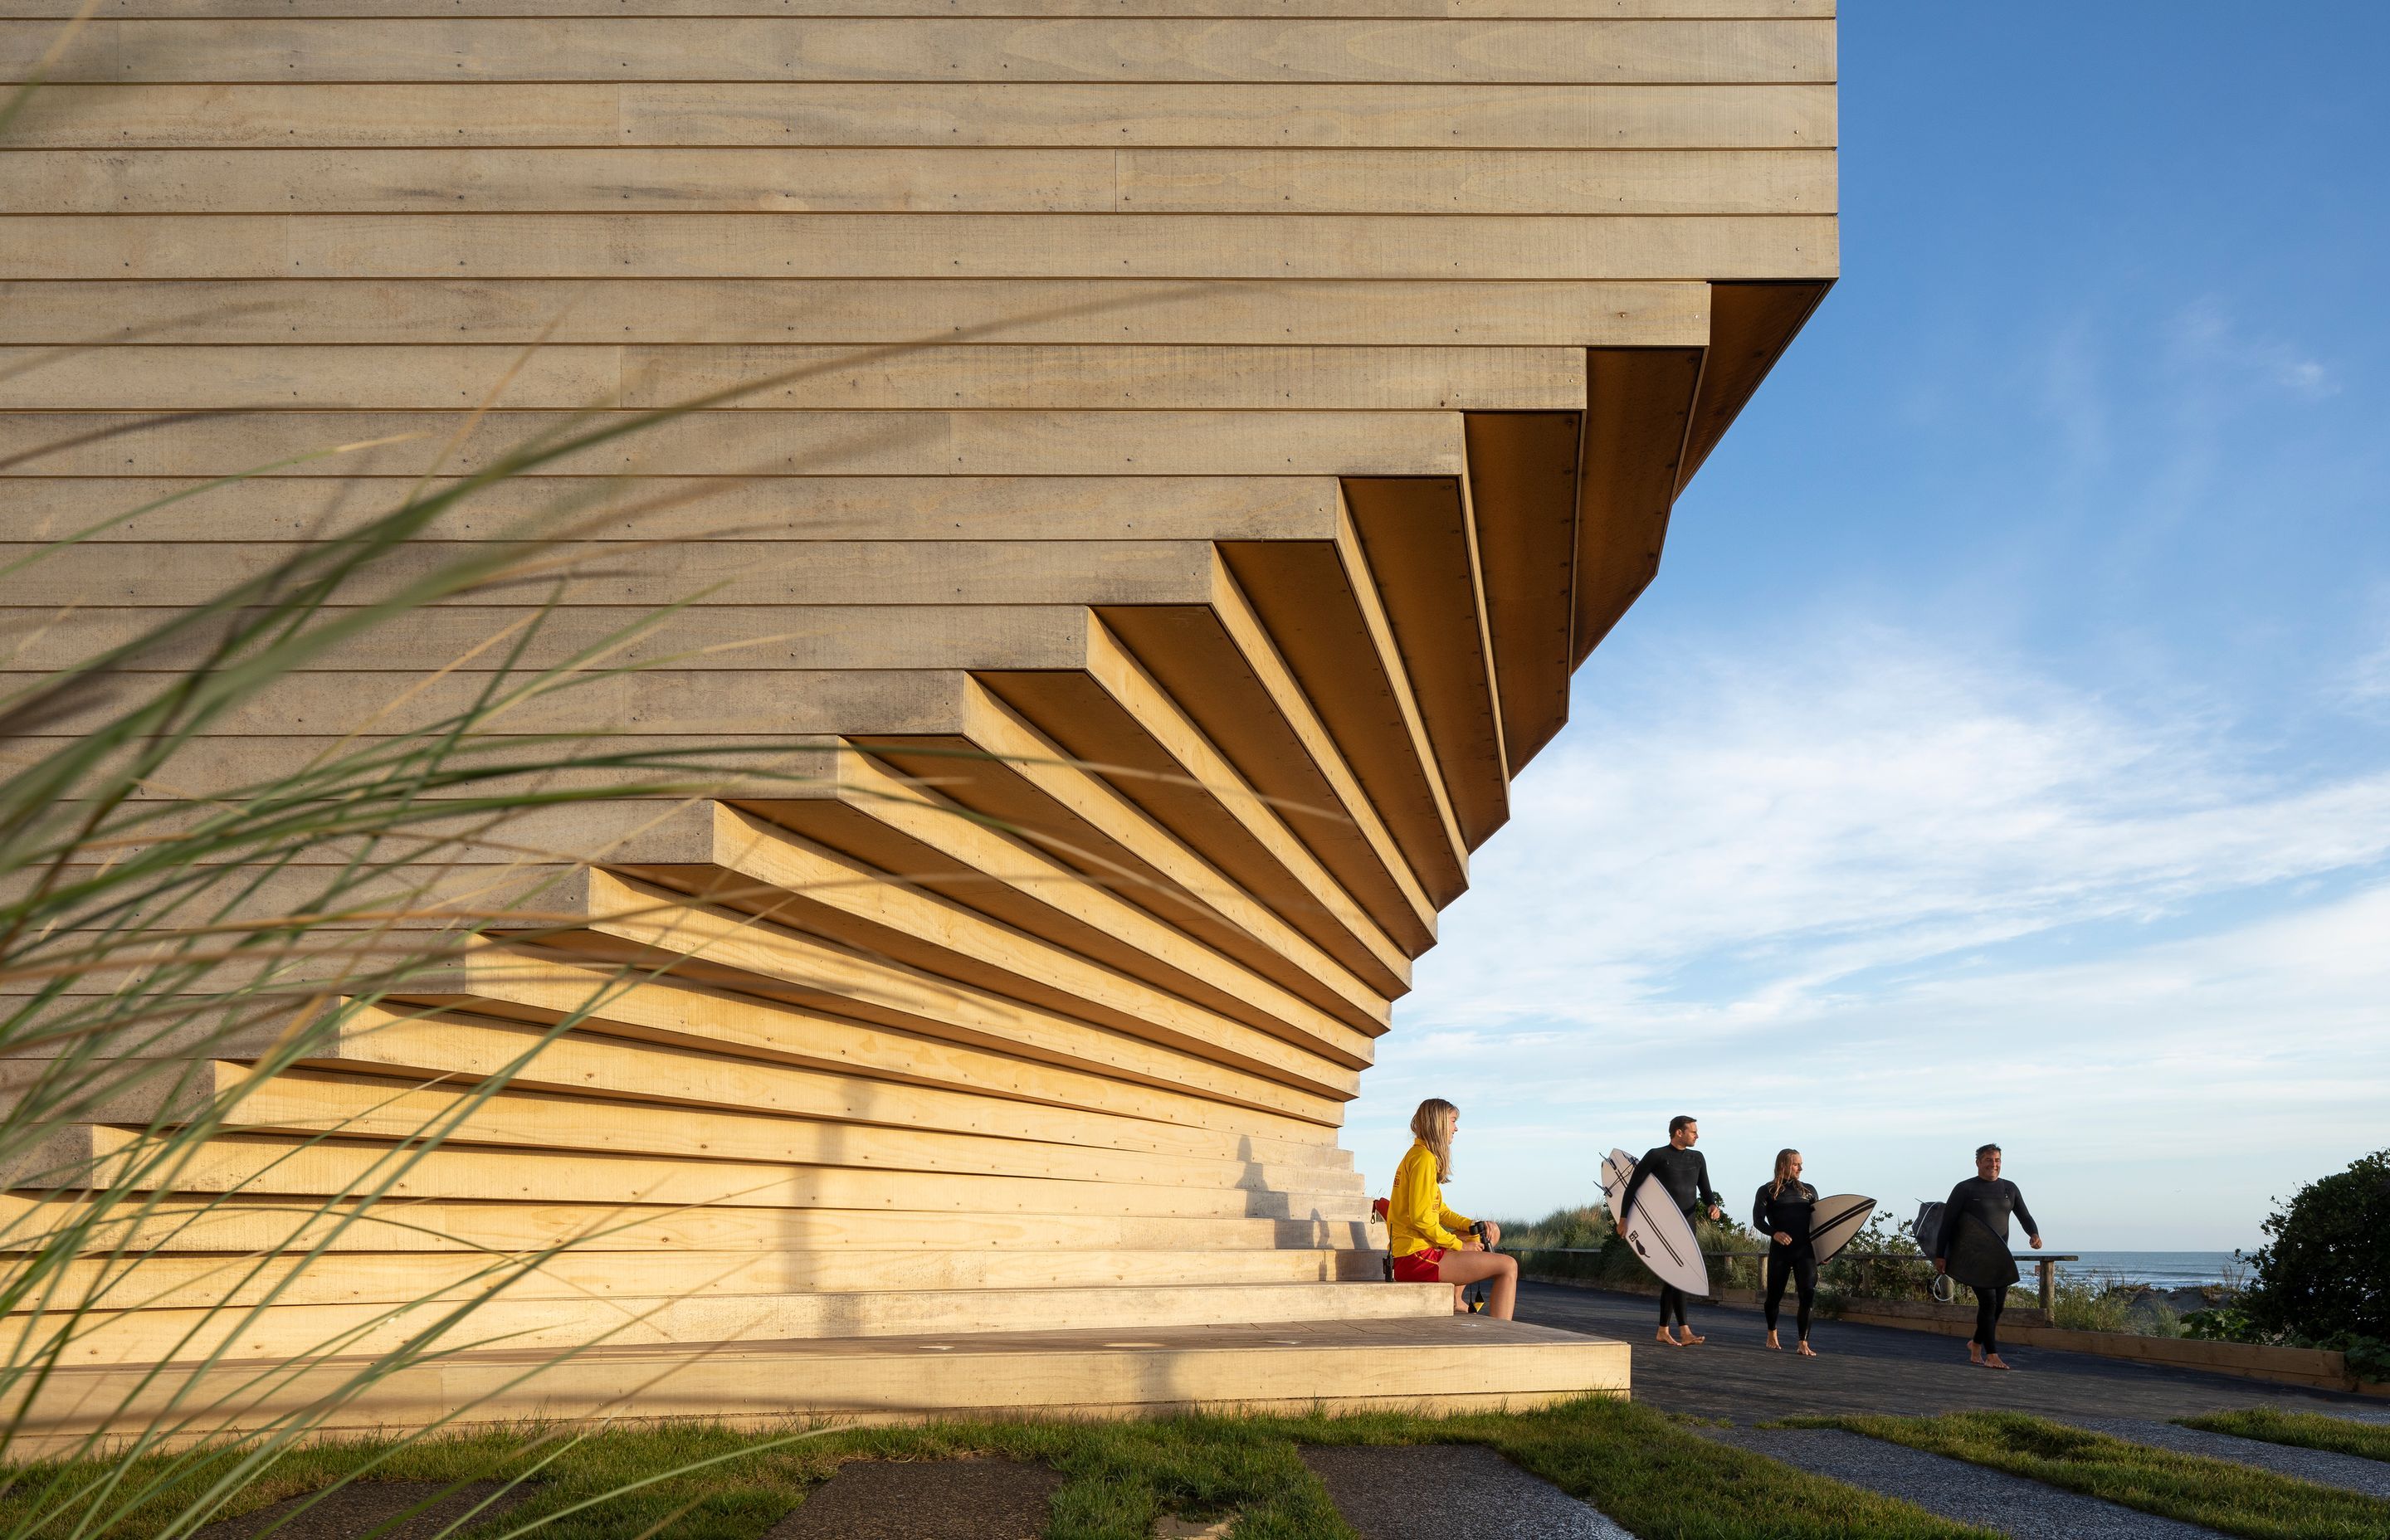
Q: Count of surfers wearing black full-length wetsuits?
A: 3